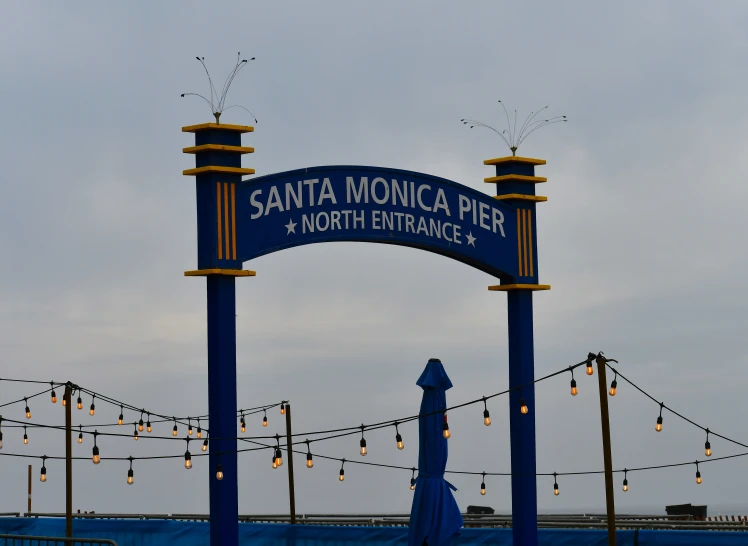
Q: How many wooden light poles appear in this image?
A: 3